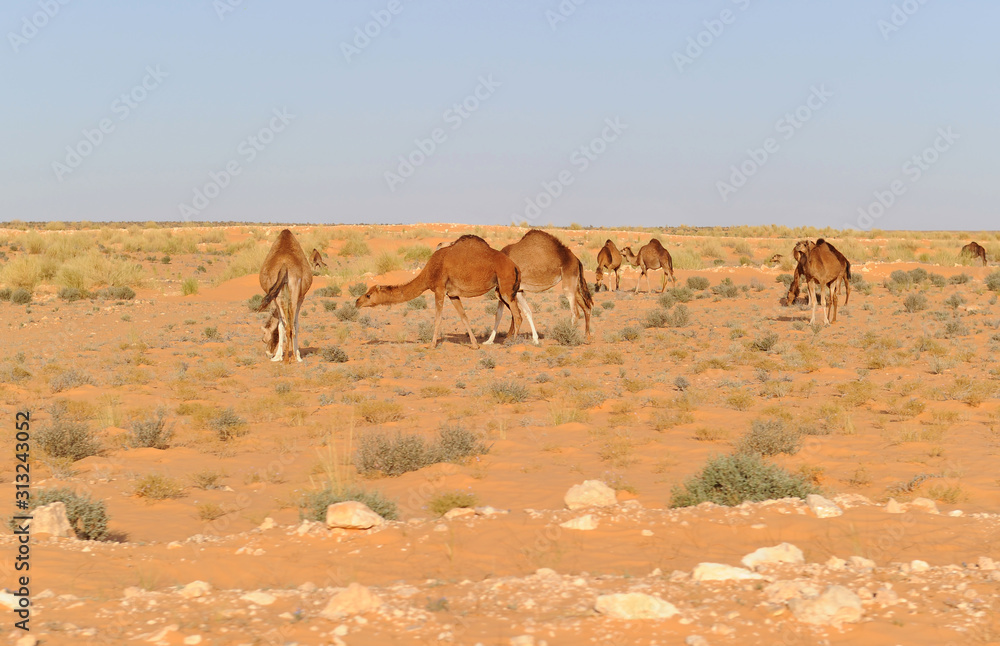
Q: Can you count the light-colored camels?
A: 2